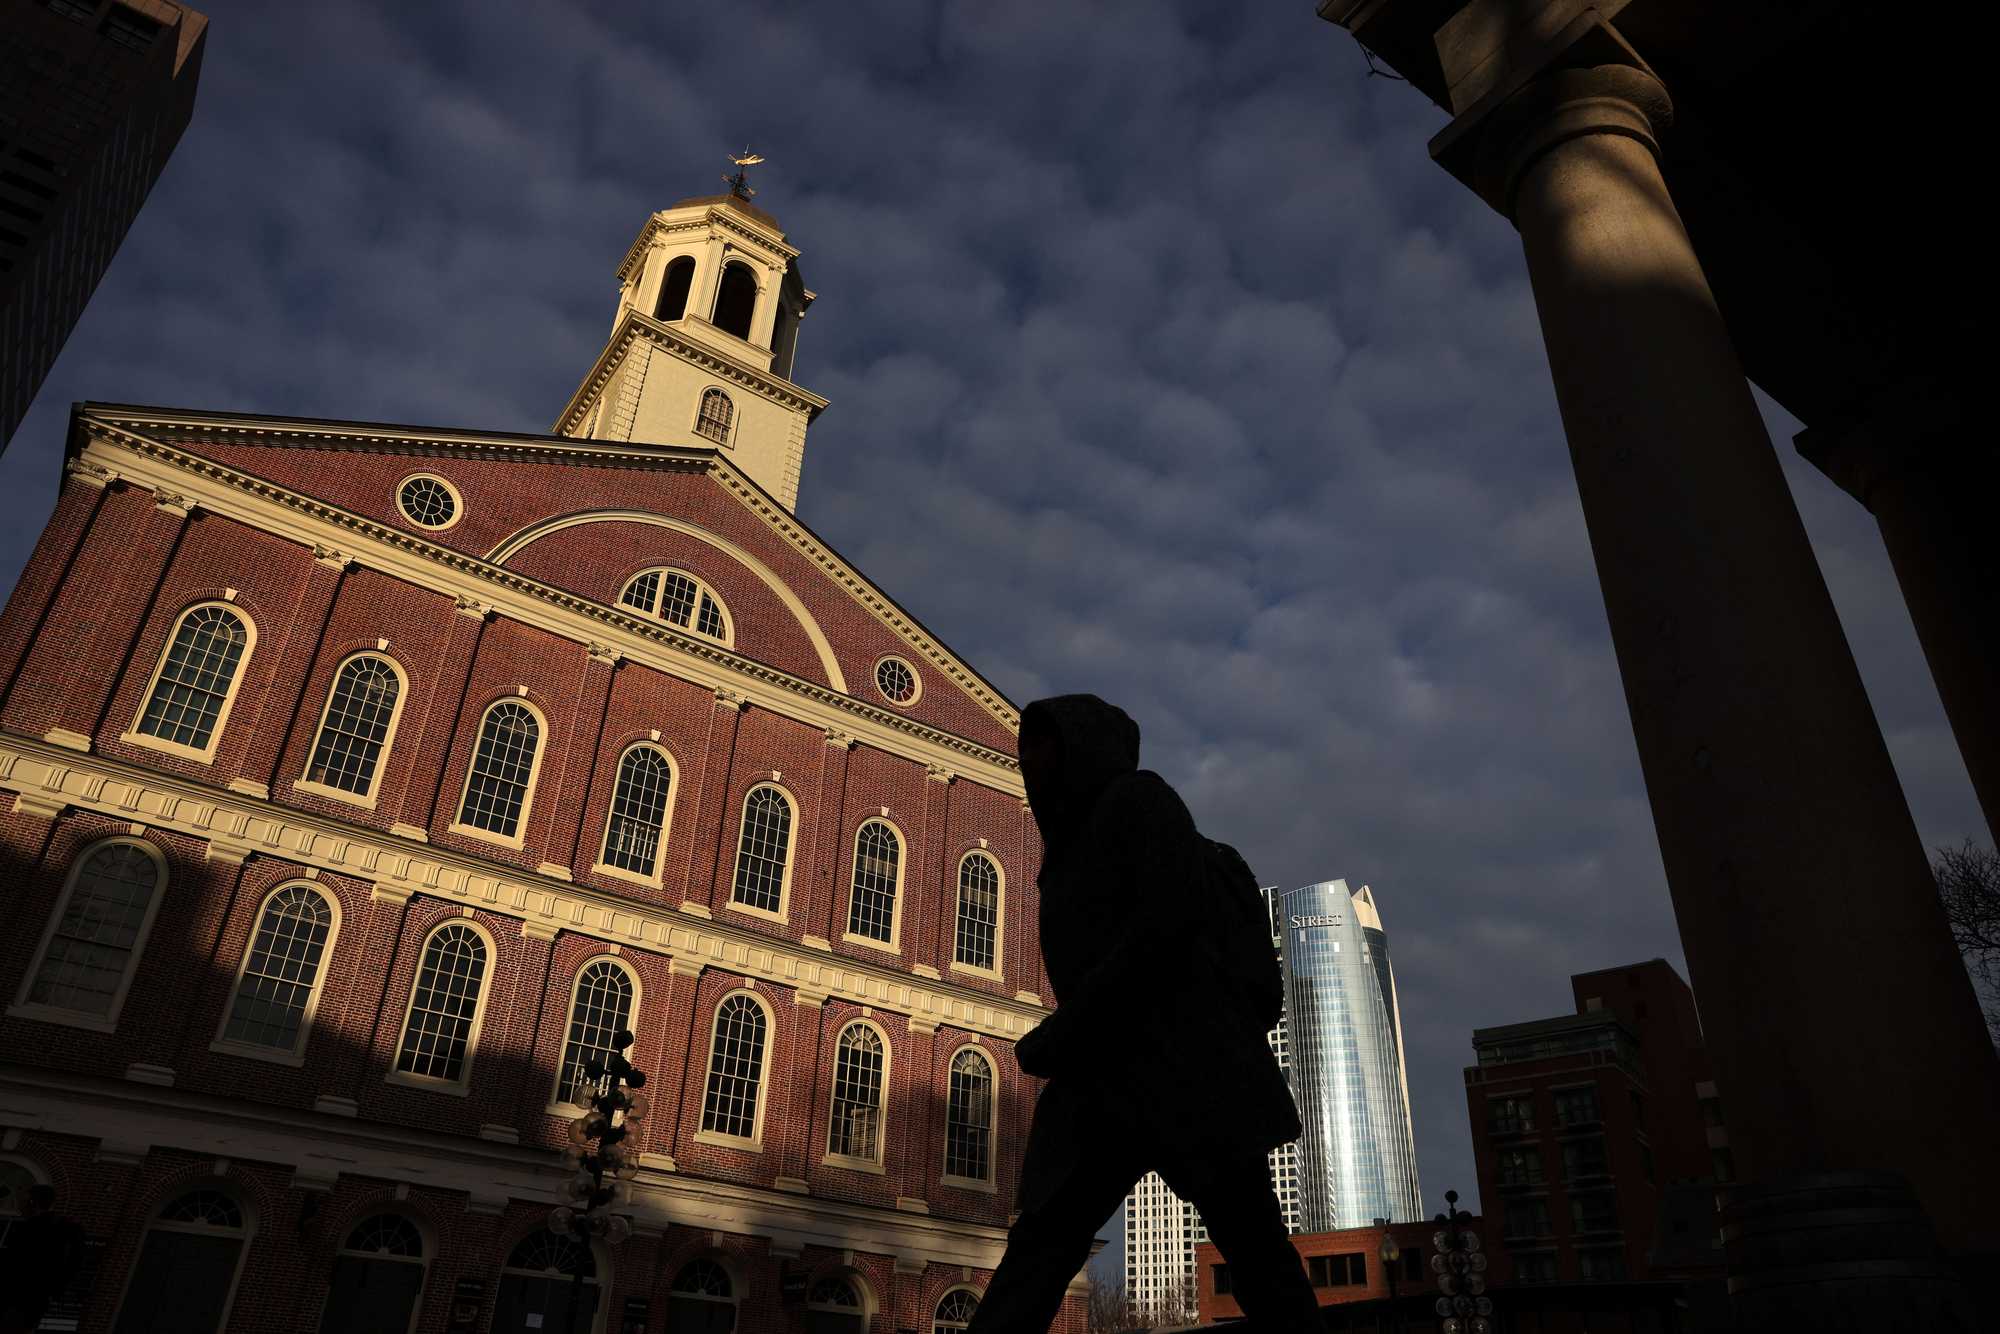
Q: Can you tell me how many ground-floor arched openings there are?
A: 7